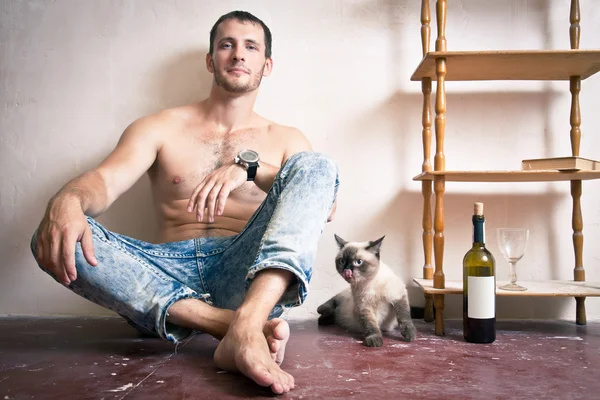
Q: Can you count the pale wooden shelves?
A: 3